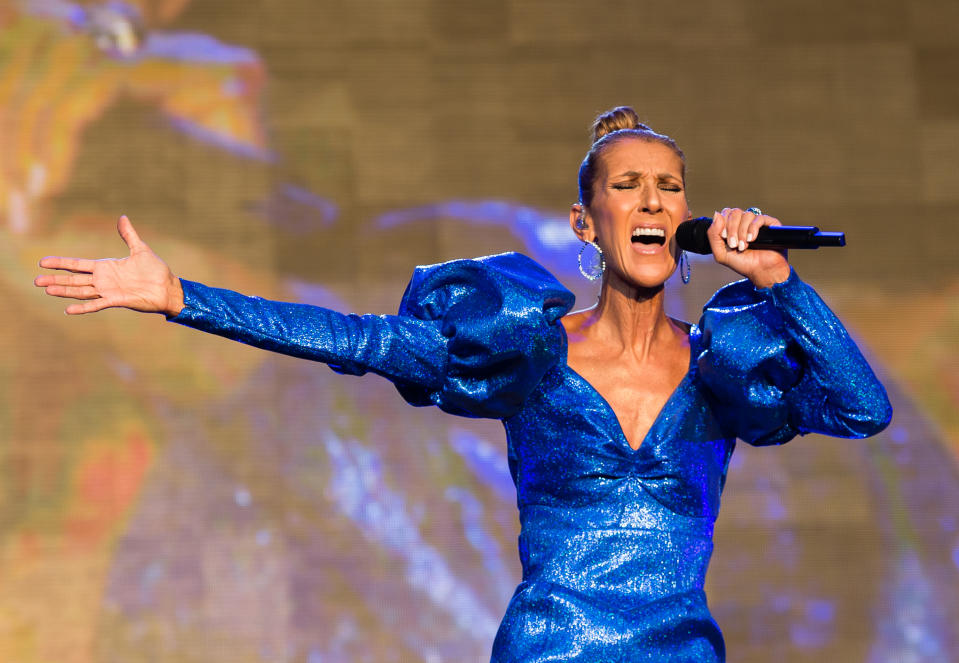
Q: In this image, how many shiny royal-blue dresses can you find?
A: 1